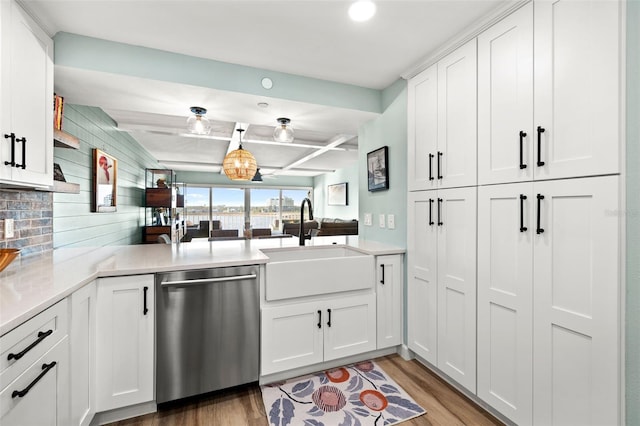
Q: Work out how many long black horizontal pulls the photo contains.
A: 2